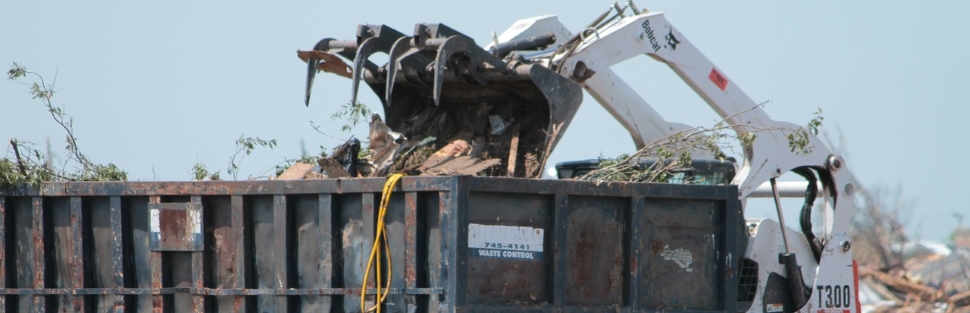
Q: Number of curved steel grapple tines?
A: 4